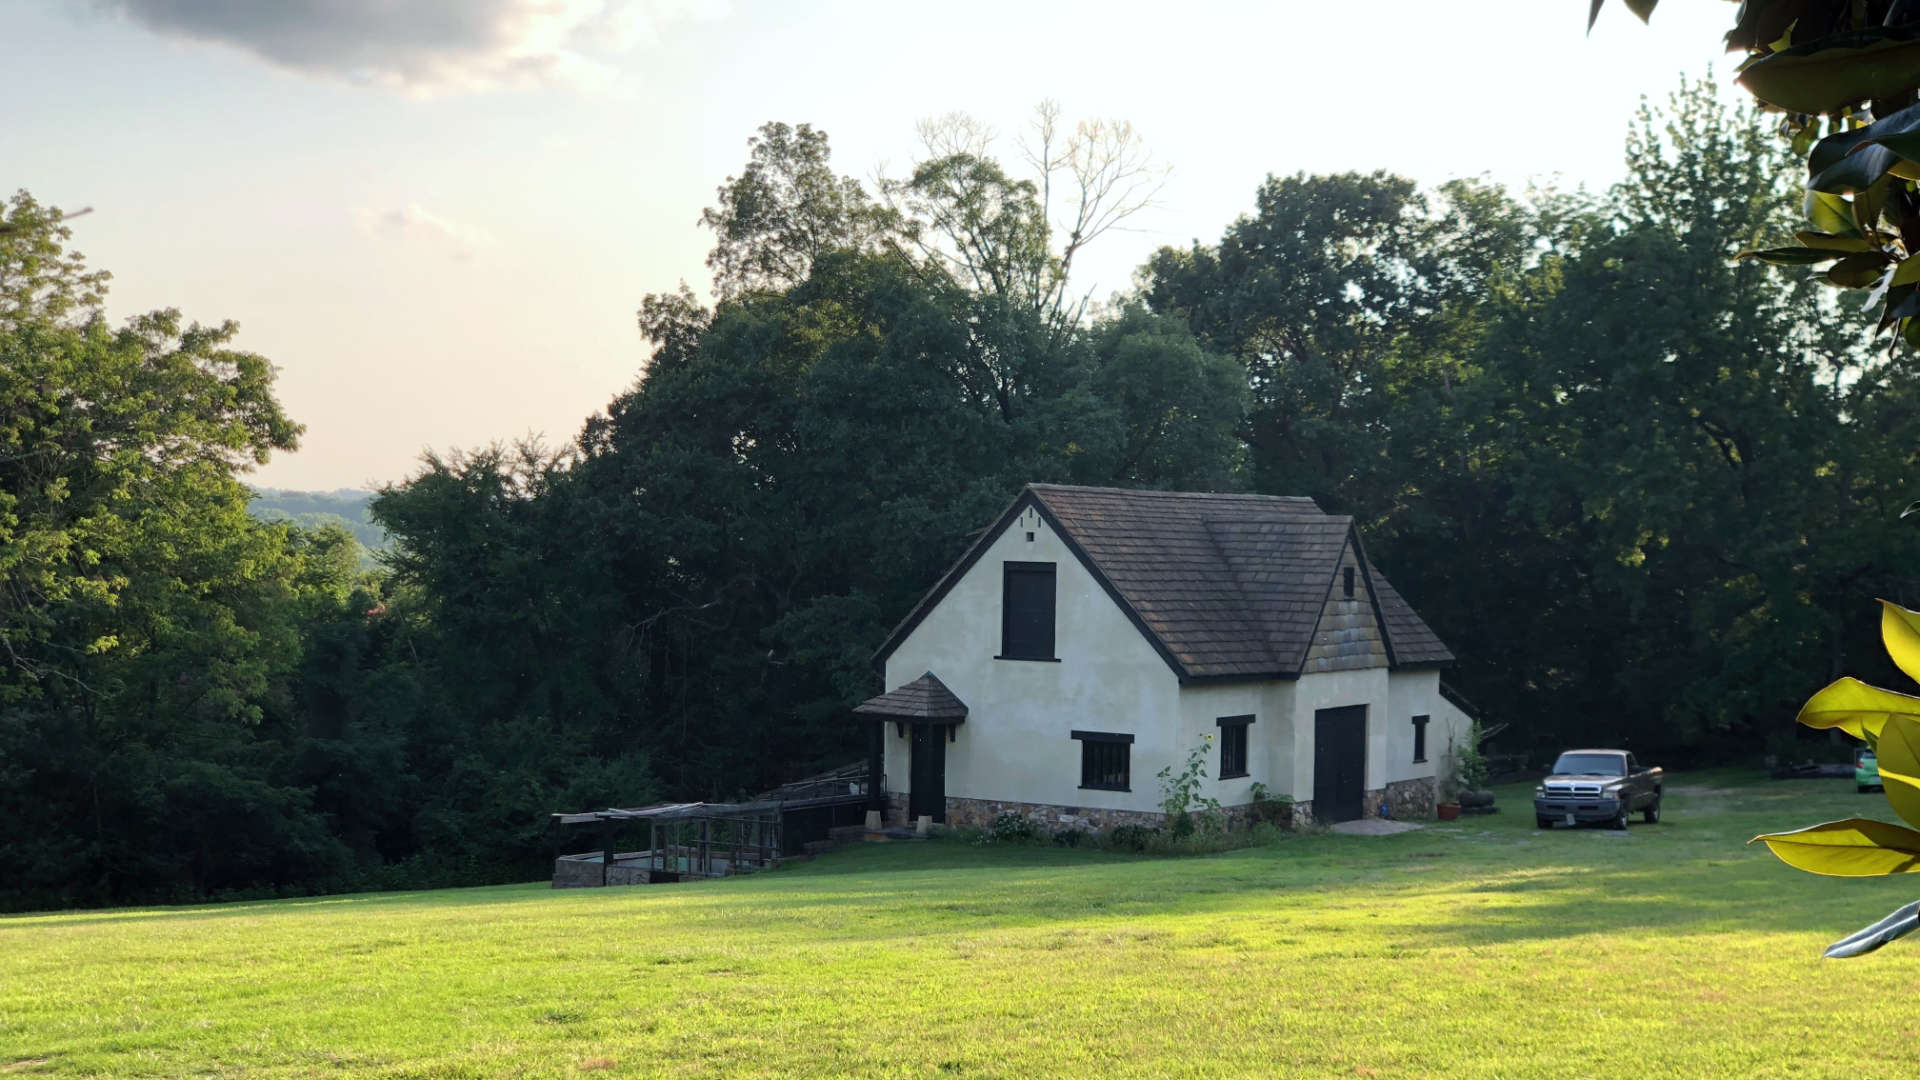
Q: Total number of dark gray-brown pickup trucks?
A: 1